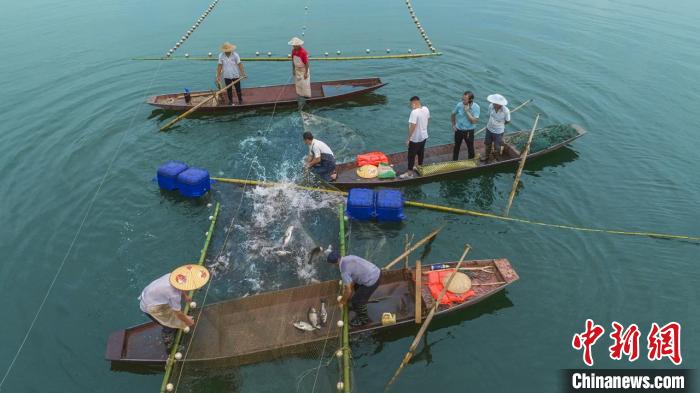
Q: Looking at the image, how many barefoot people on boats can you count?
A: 1